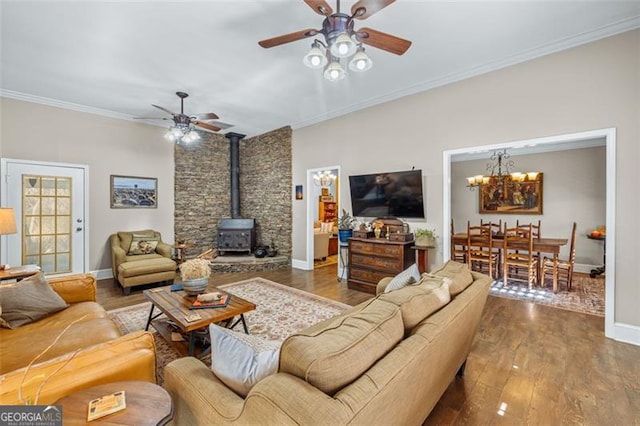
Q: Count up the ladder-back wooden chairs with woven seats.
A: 6